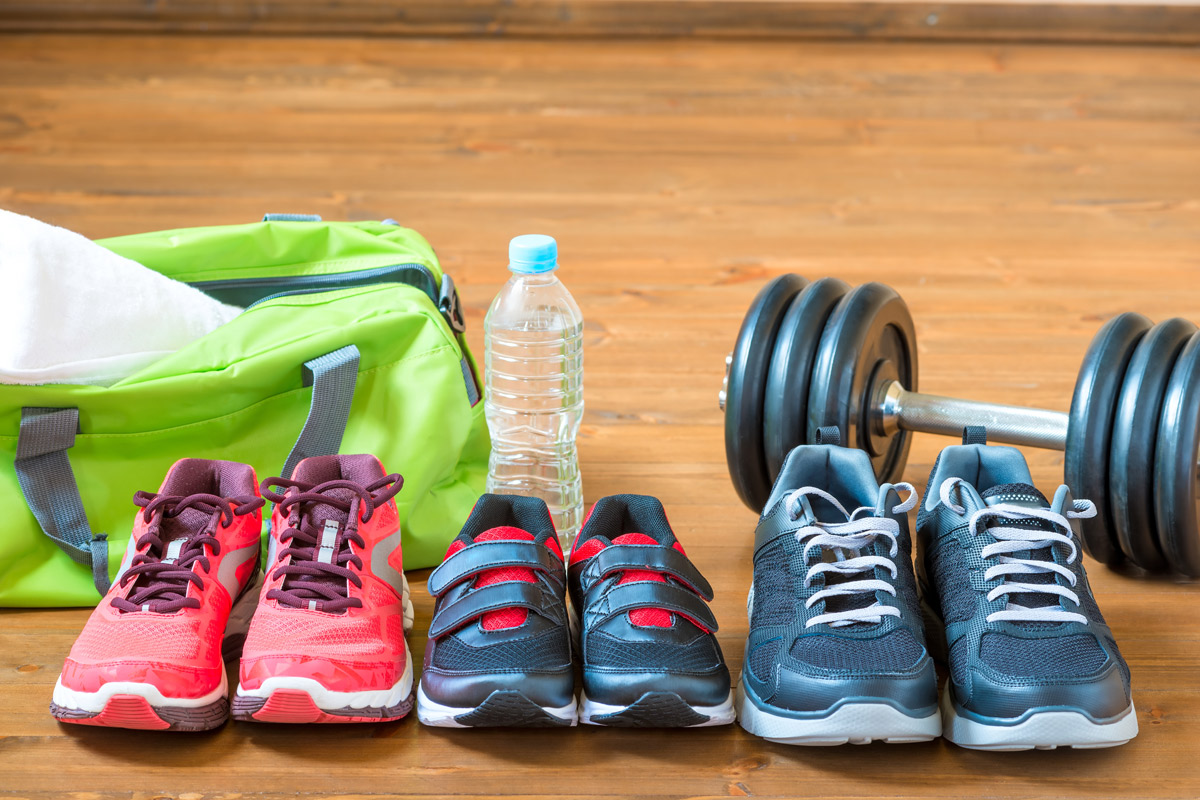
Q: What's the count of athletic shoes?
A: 6